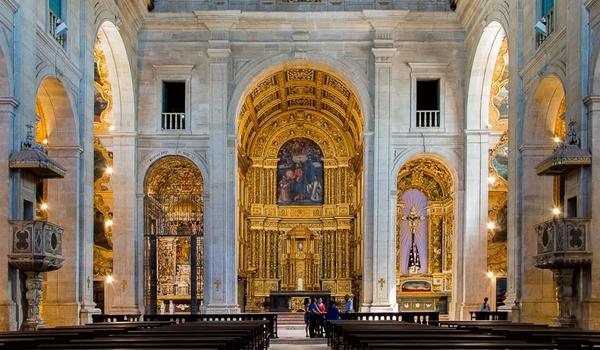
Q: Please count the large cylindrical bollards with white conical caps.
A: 0